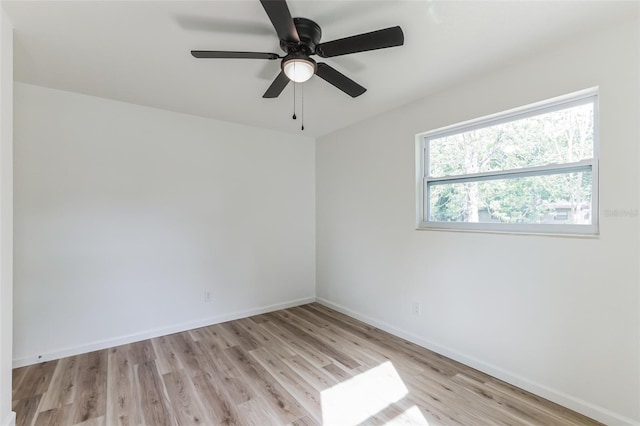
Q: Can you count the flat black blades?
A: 5